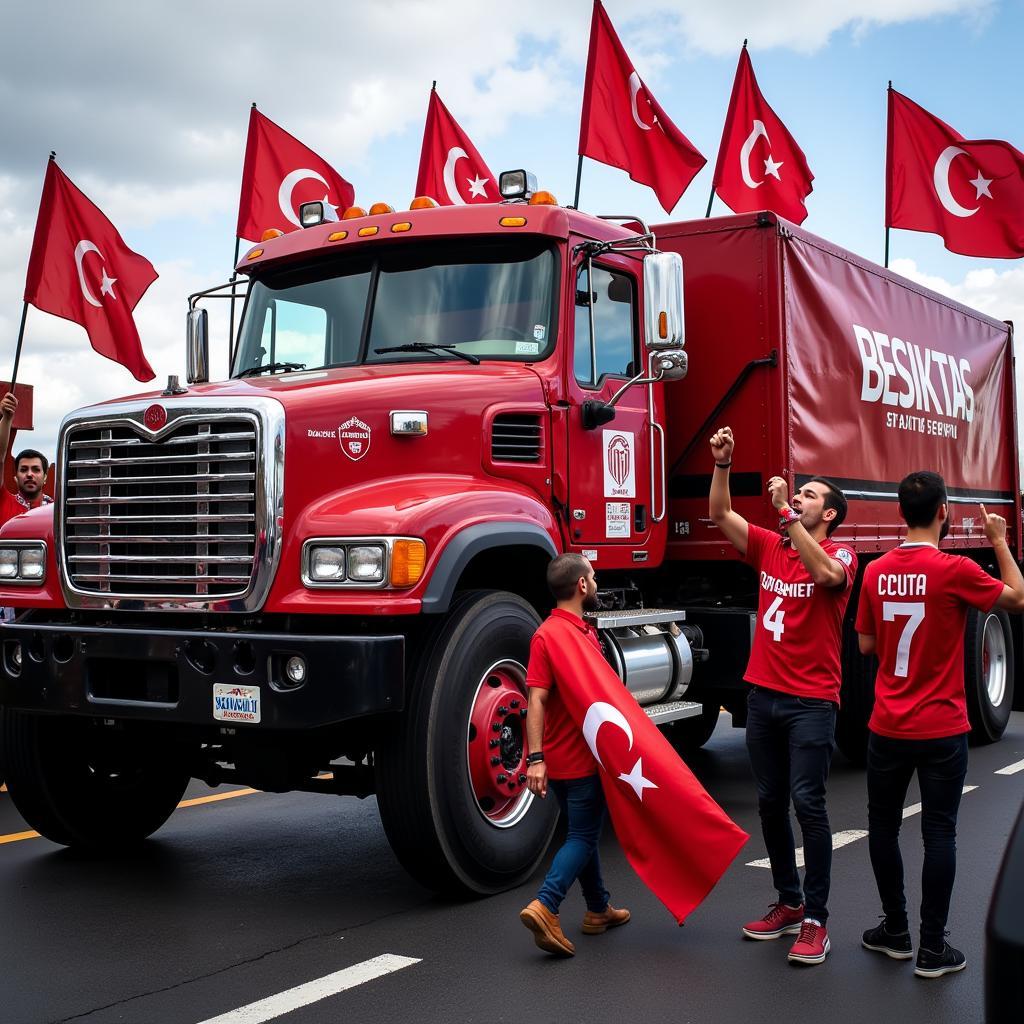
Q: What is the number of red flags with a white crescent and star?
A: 7